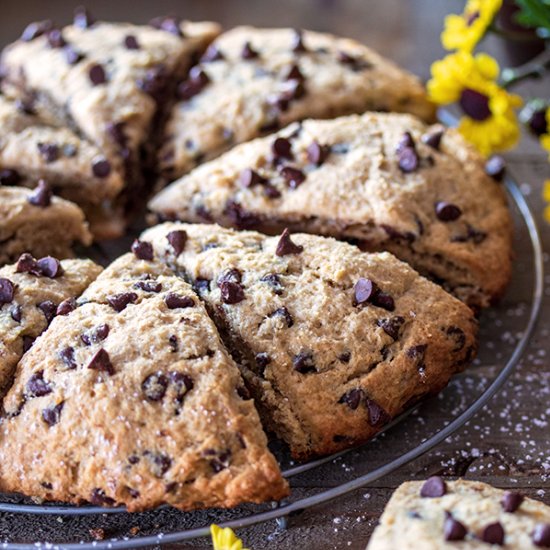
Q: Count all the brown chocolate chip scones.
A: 9